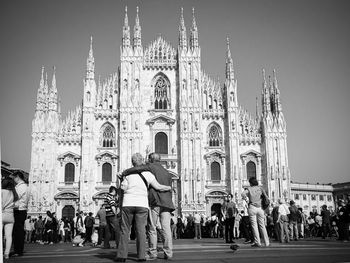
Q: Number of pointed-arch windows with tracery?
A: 3